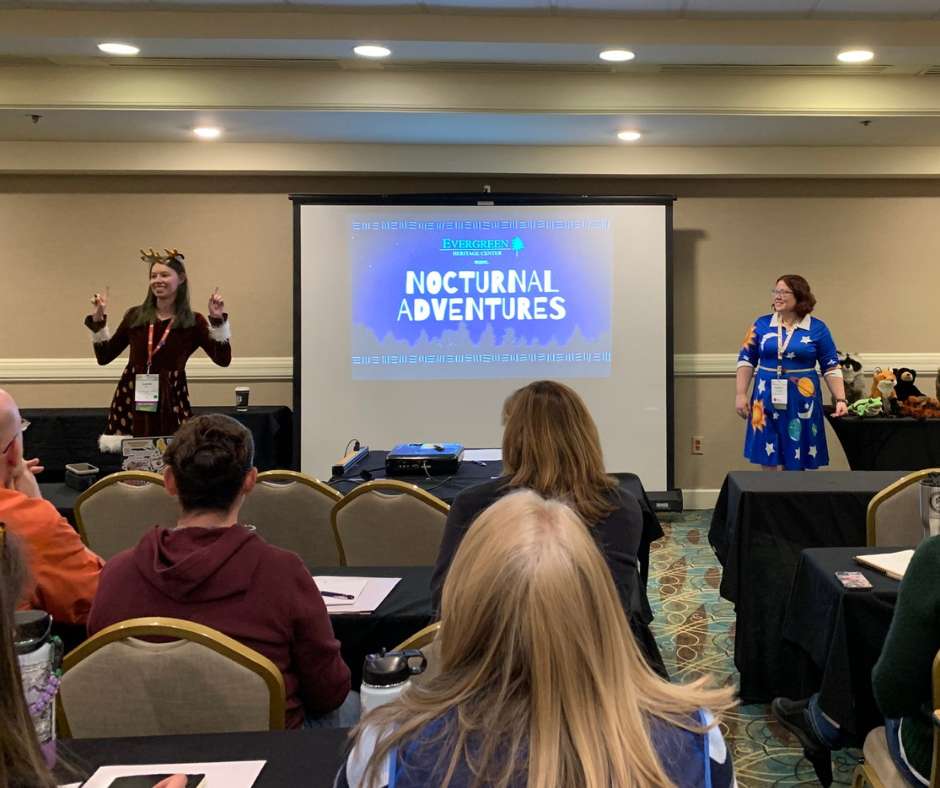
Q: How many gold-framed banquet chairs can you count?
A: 7